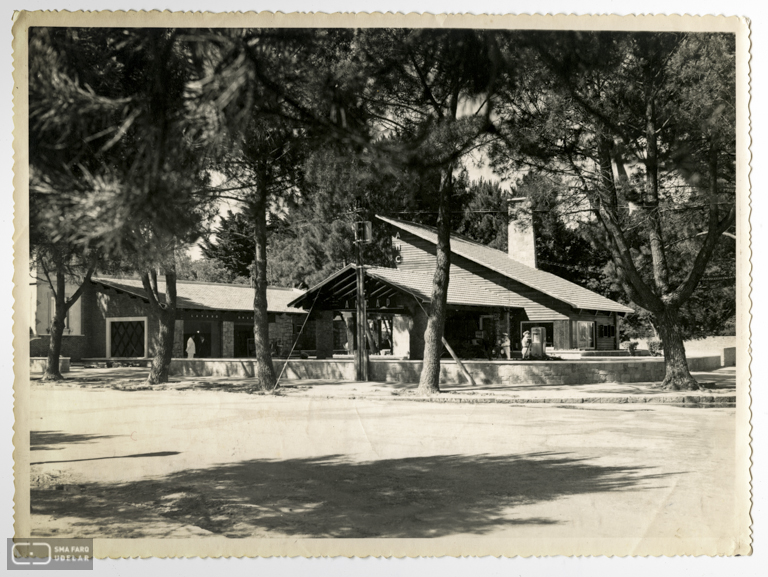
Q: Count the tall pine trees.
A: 5